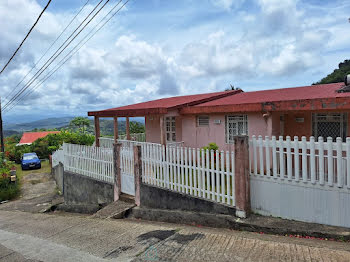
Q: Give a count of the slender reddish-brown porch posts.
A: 4